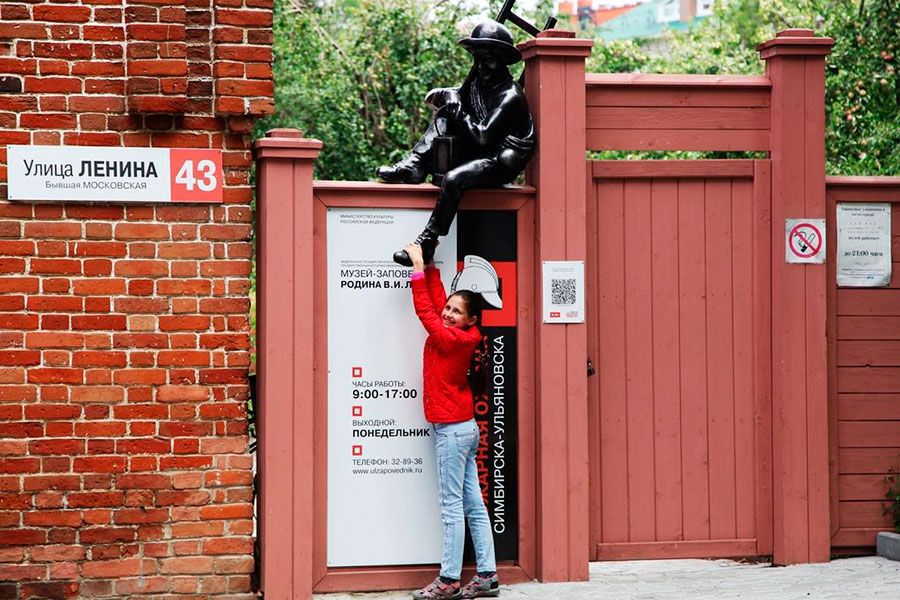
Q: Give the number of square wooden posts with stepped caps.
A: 3